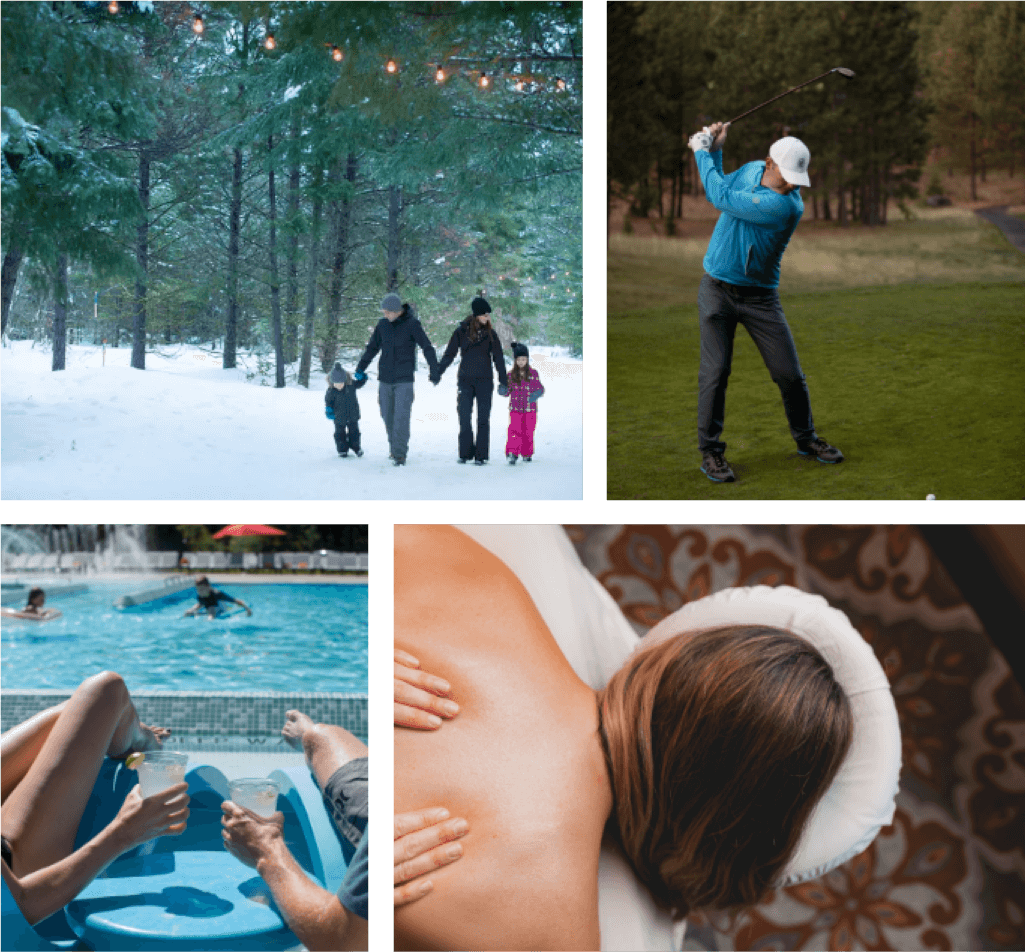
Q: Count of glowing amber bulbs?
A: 9